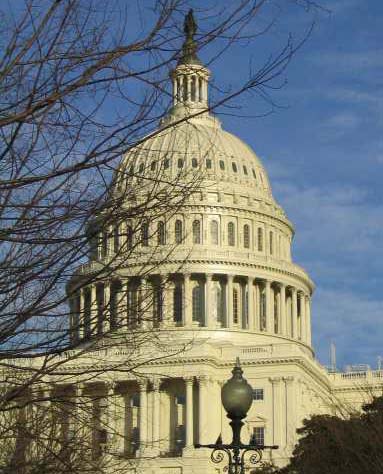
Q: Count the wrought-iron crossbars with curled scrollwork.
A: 1